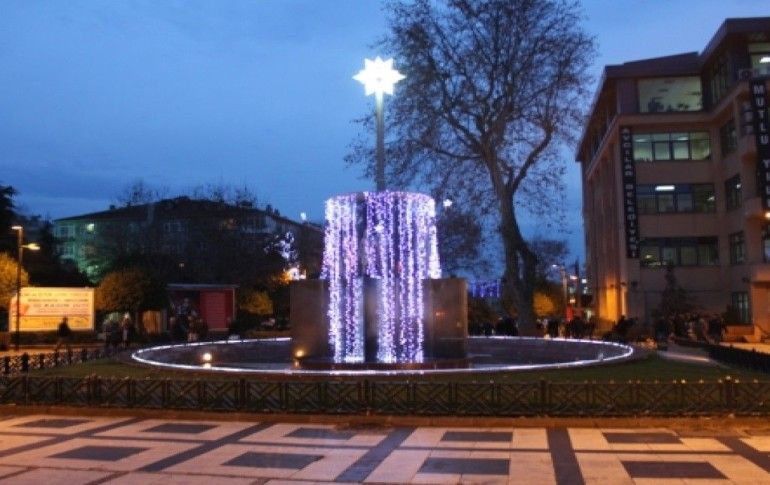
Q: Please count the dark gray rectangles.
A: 9